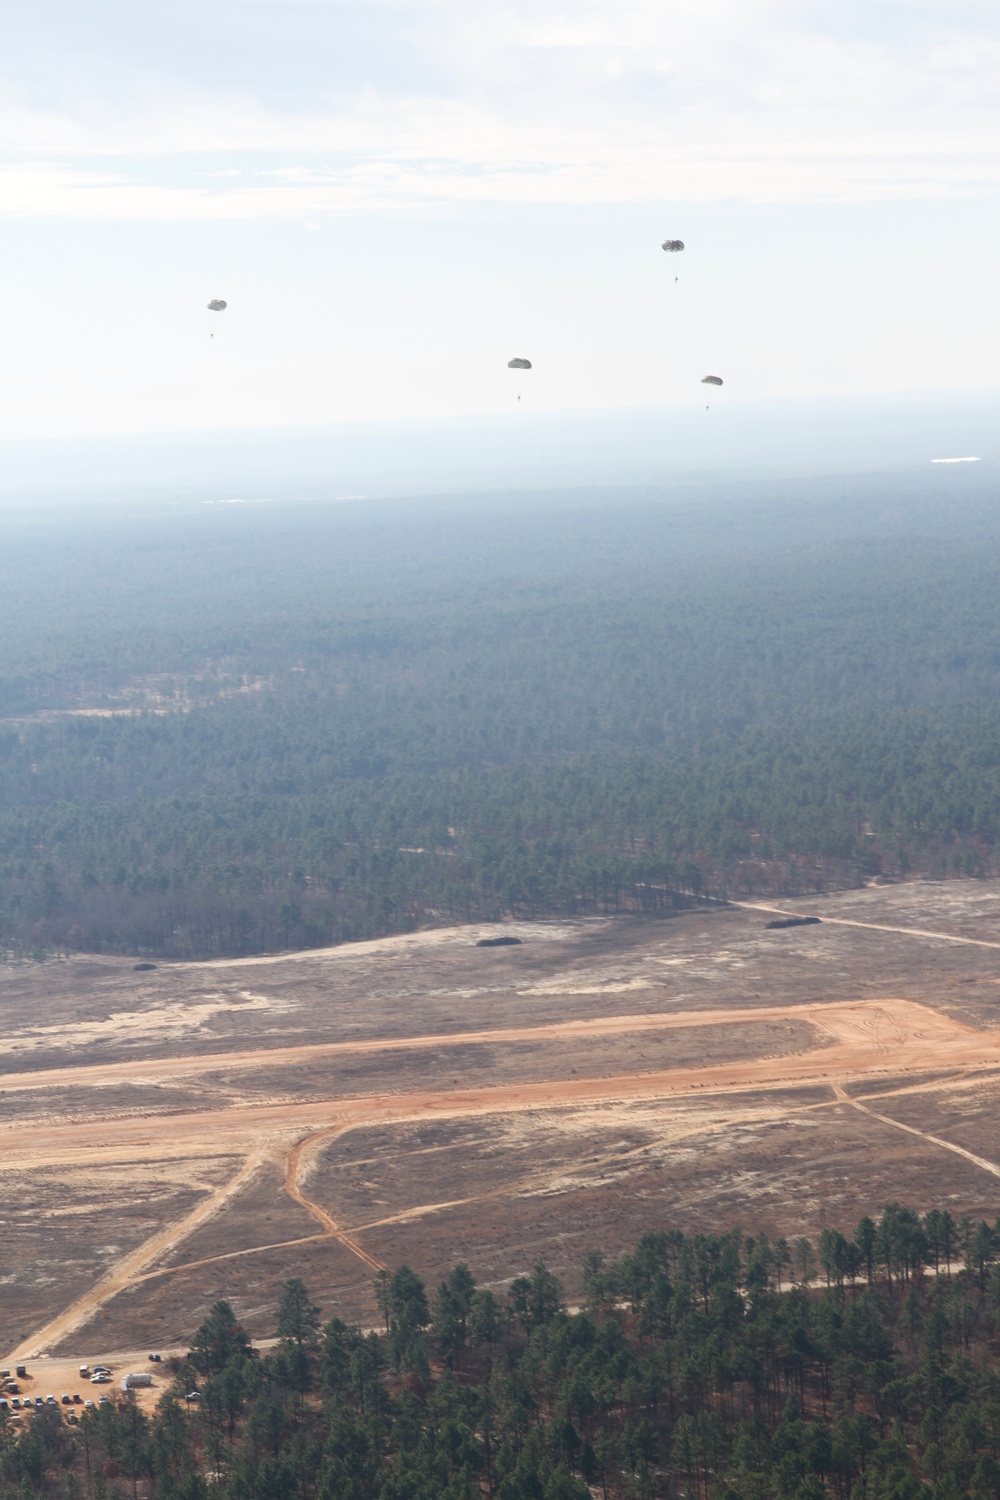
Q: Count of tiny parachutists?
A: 4